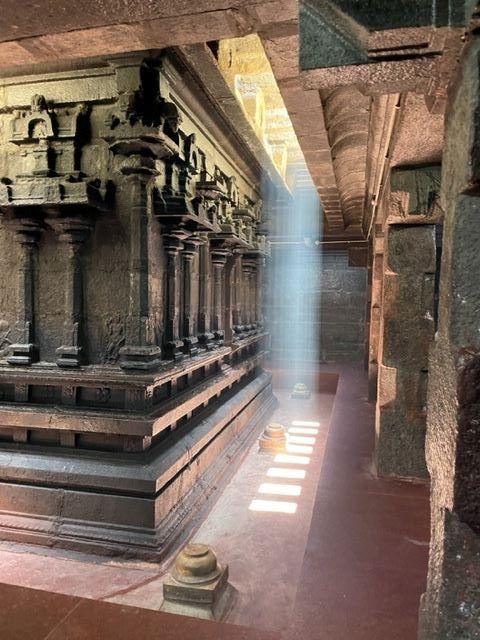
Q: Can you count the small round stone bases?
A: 3